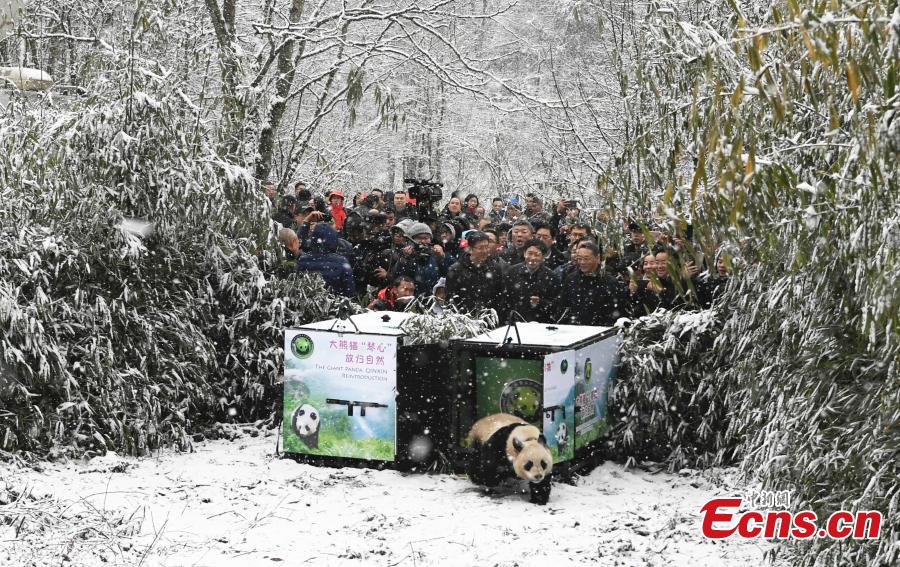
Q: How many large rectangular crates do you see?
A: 2